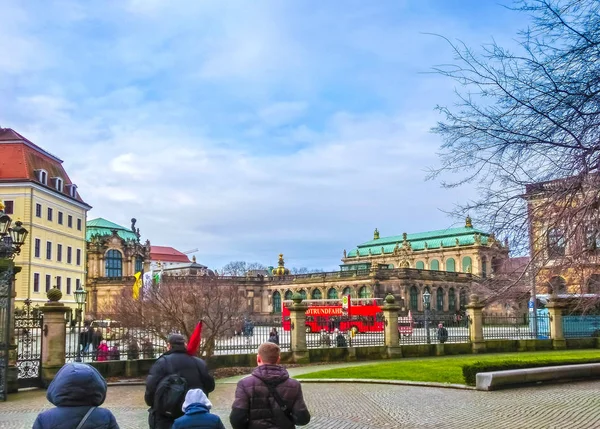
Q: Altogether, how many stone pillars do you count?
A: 5